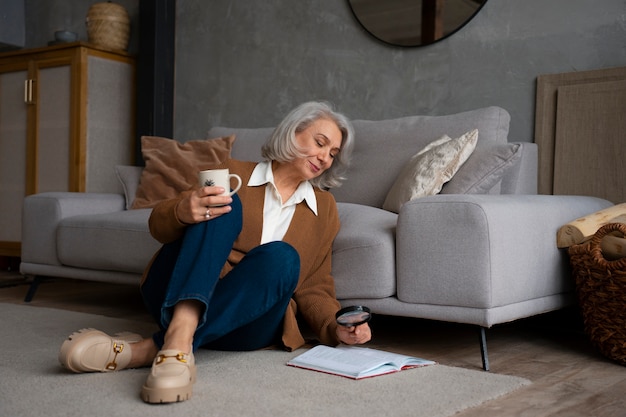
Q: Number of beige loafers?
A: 2